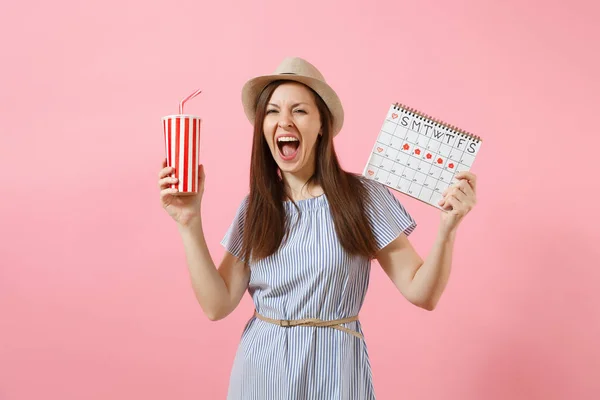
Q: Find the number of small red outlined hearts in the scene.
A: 3